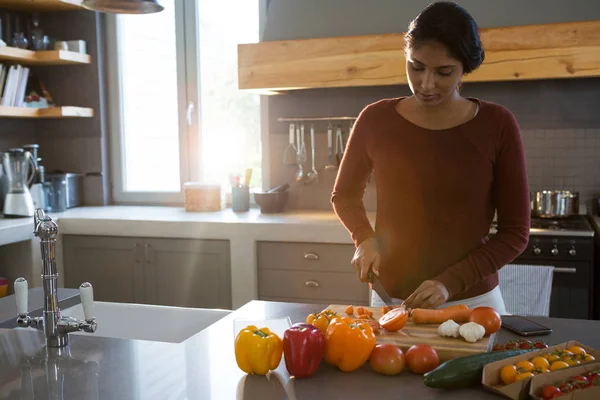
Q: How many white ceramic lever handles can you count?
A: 2